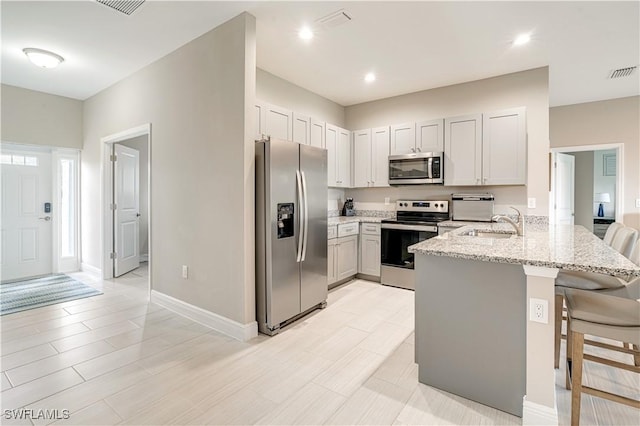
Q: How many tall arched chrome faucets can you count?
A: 1